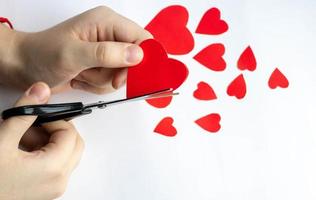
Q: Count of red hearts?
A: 11